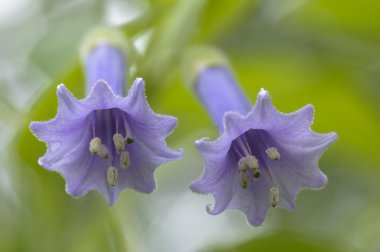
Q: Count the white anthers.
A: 10